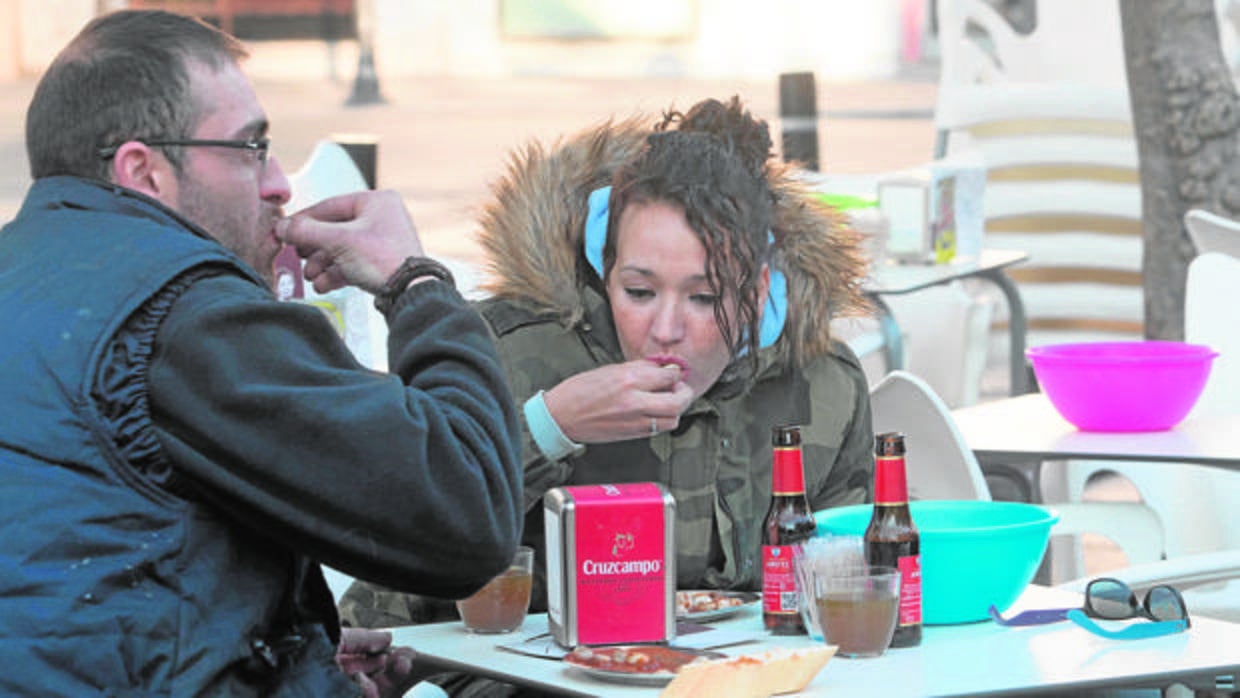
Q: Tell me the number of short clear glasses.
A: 2